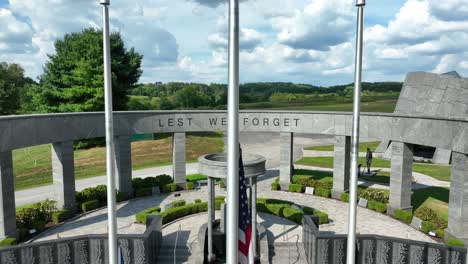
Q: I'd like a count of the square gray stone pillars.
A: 8